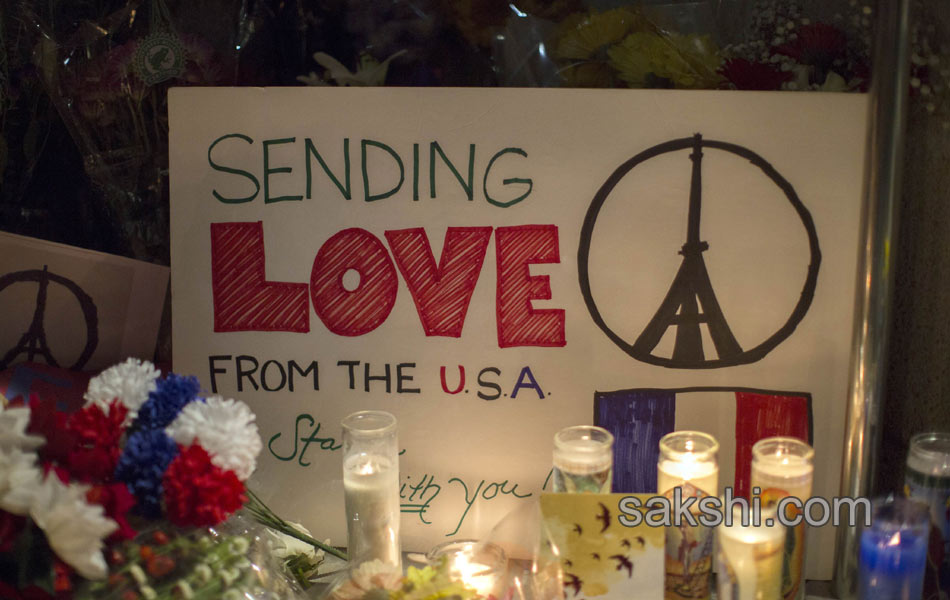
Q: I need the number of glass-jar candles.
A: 8